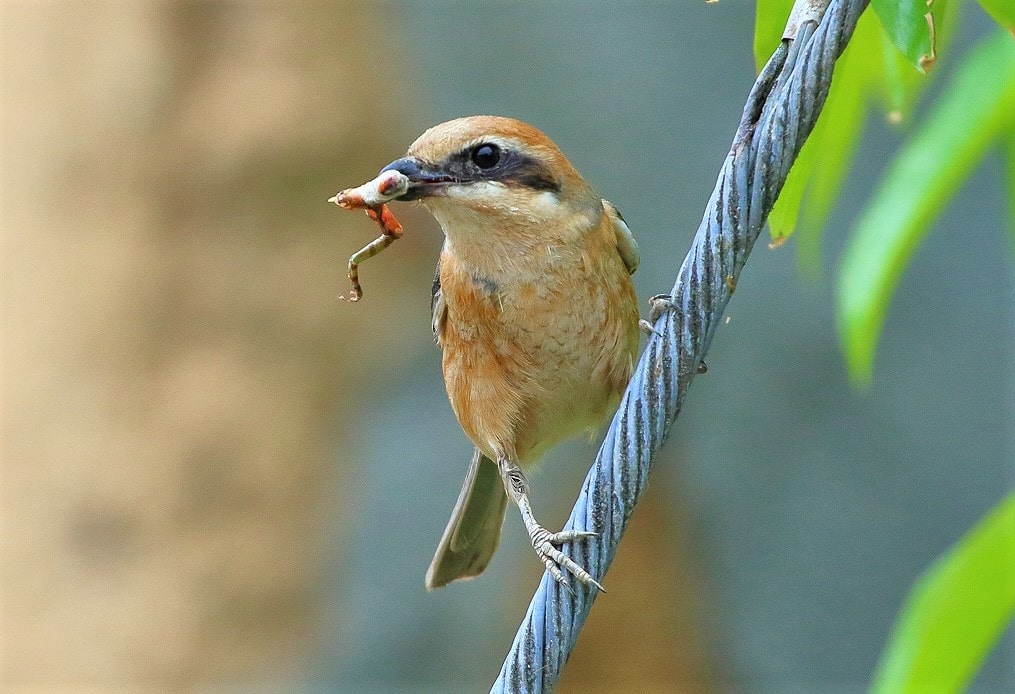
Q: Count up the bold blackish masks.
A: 1